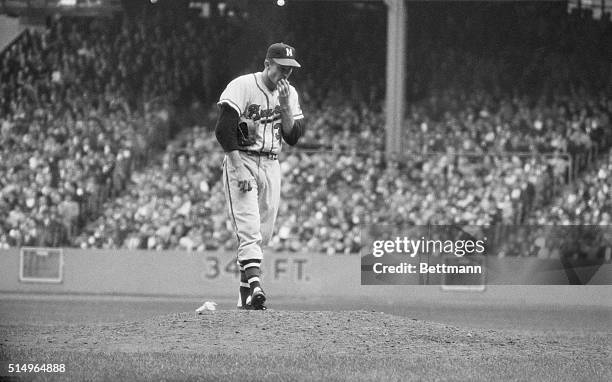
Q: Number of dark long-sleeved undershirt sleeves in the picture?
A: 2